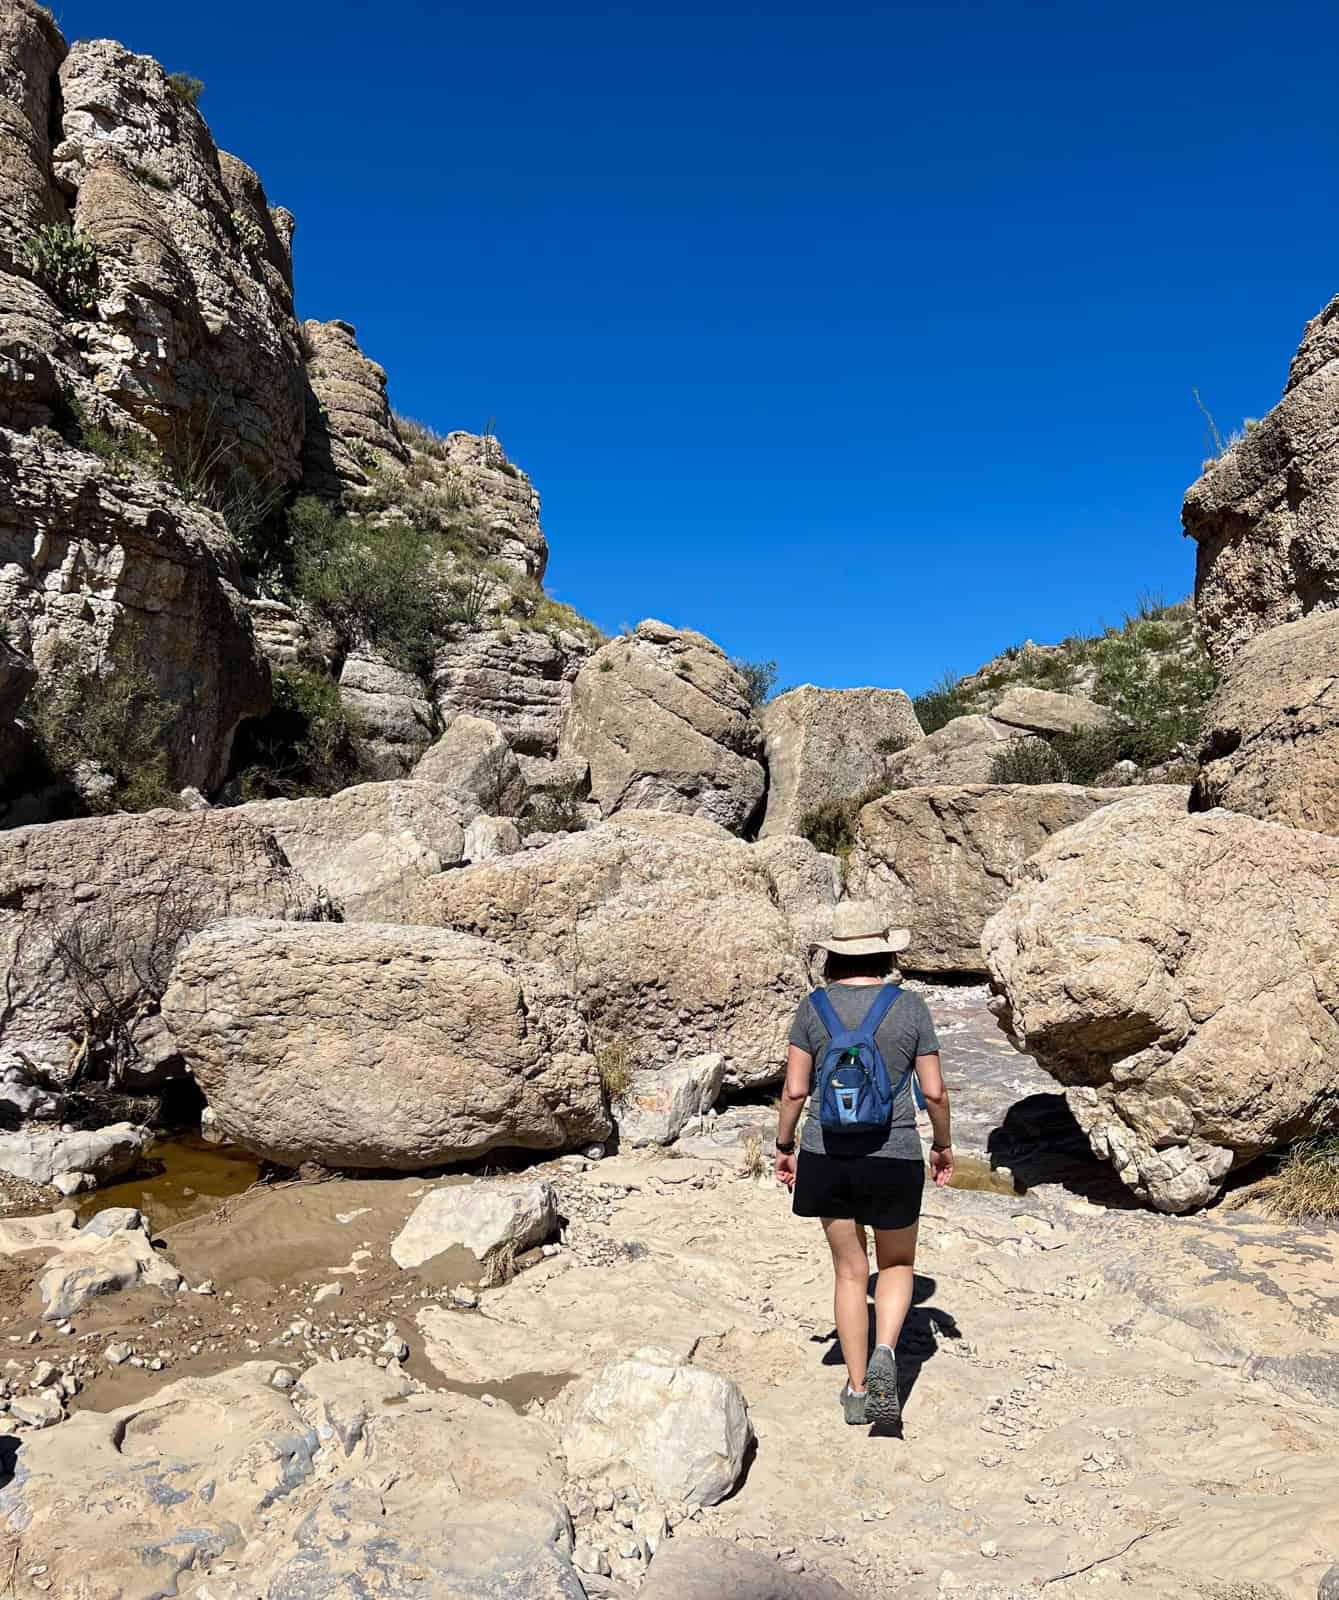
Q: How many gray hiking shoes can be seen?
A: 2